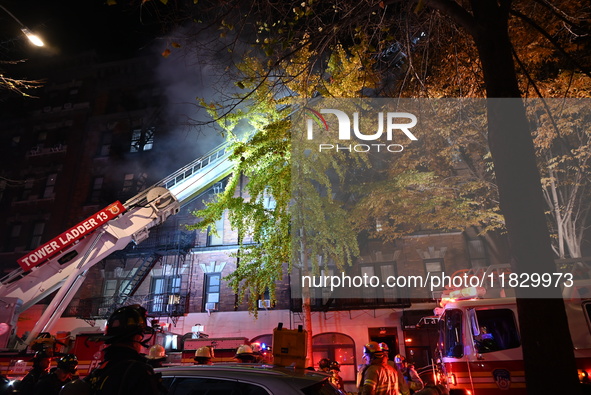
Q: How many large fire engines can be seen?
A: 2